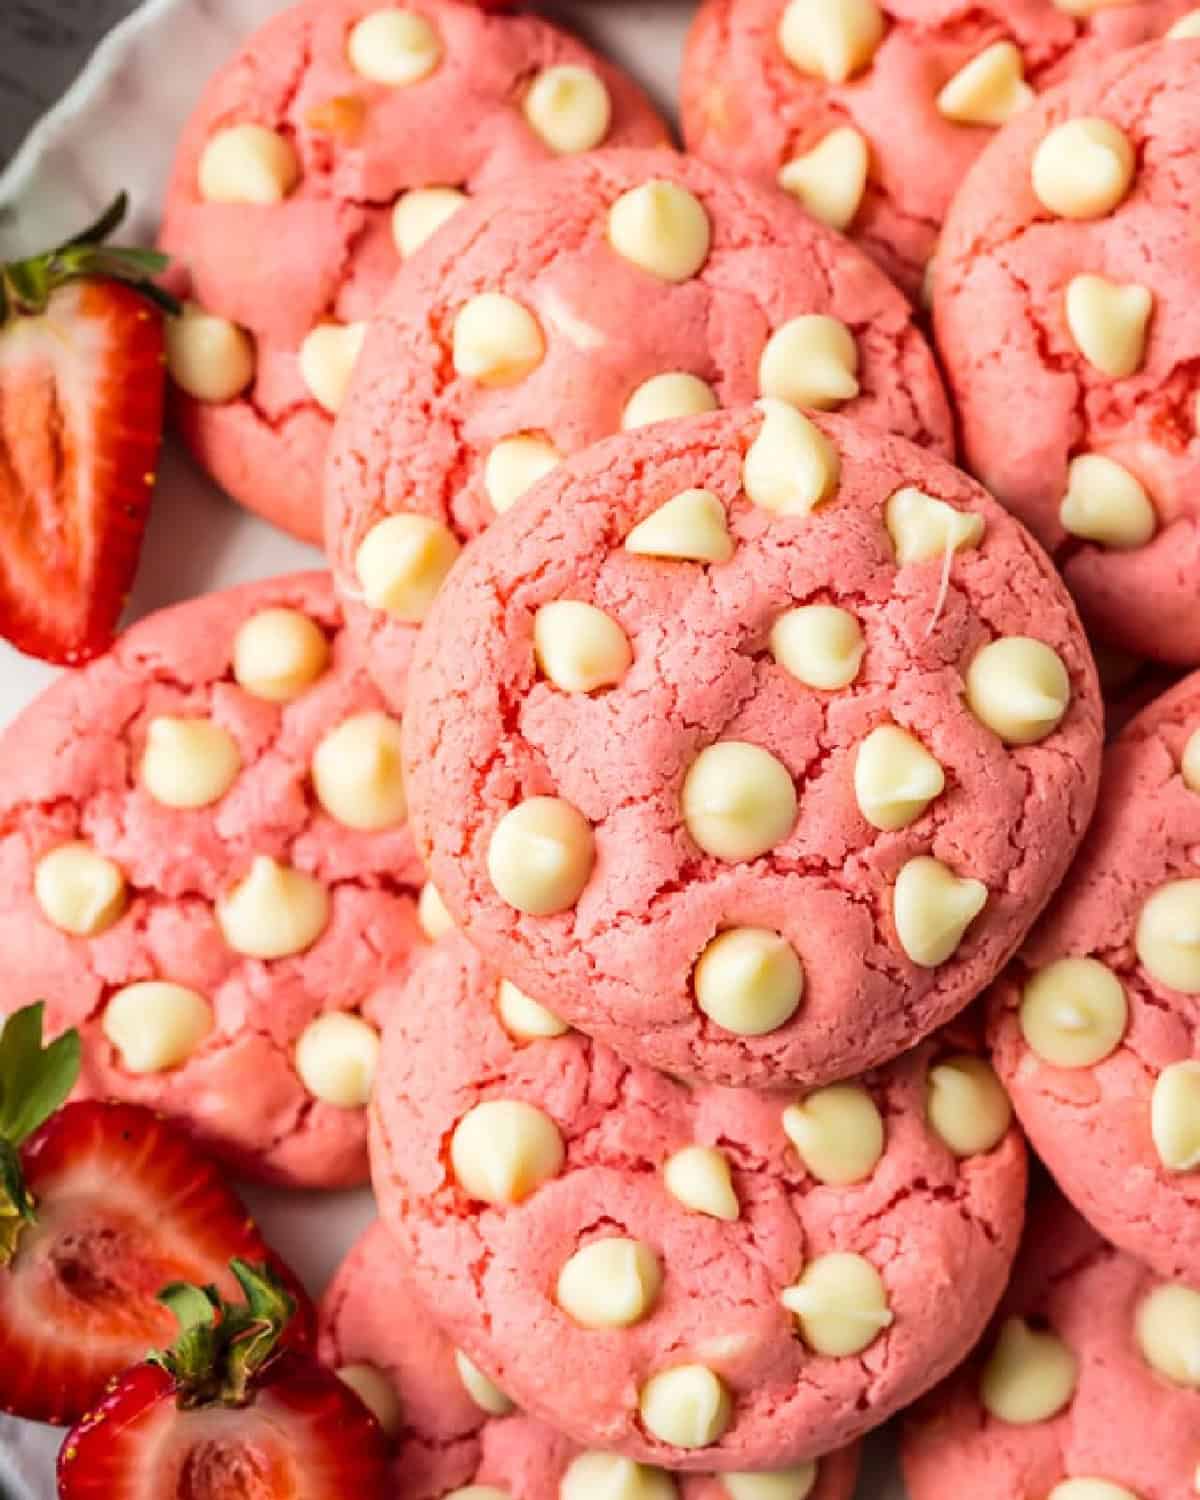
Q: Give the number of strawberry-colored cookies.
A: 10